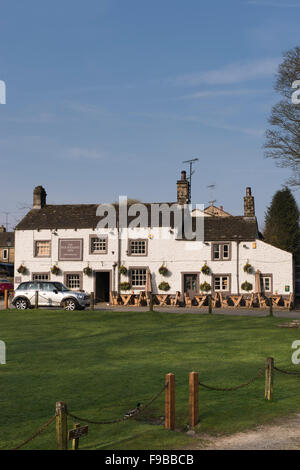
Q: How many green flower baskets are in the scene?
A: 11